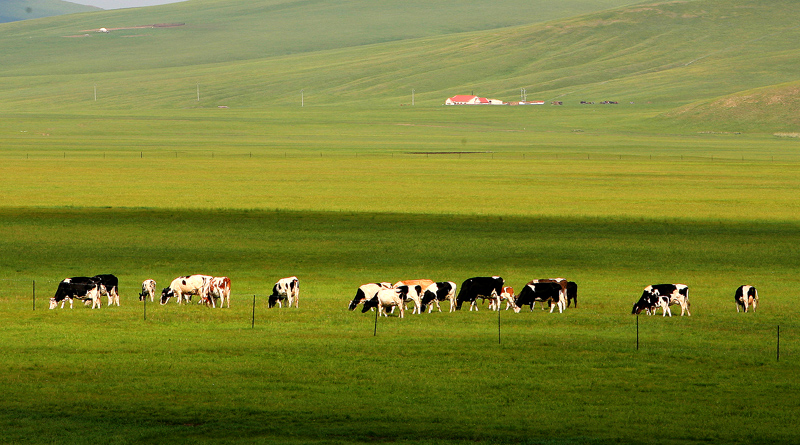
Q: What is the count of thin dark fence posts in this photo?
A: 7